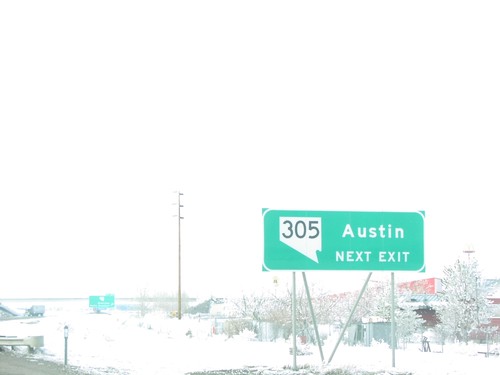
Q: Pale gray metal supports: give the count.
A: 4